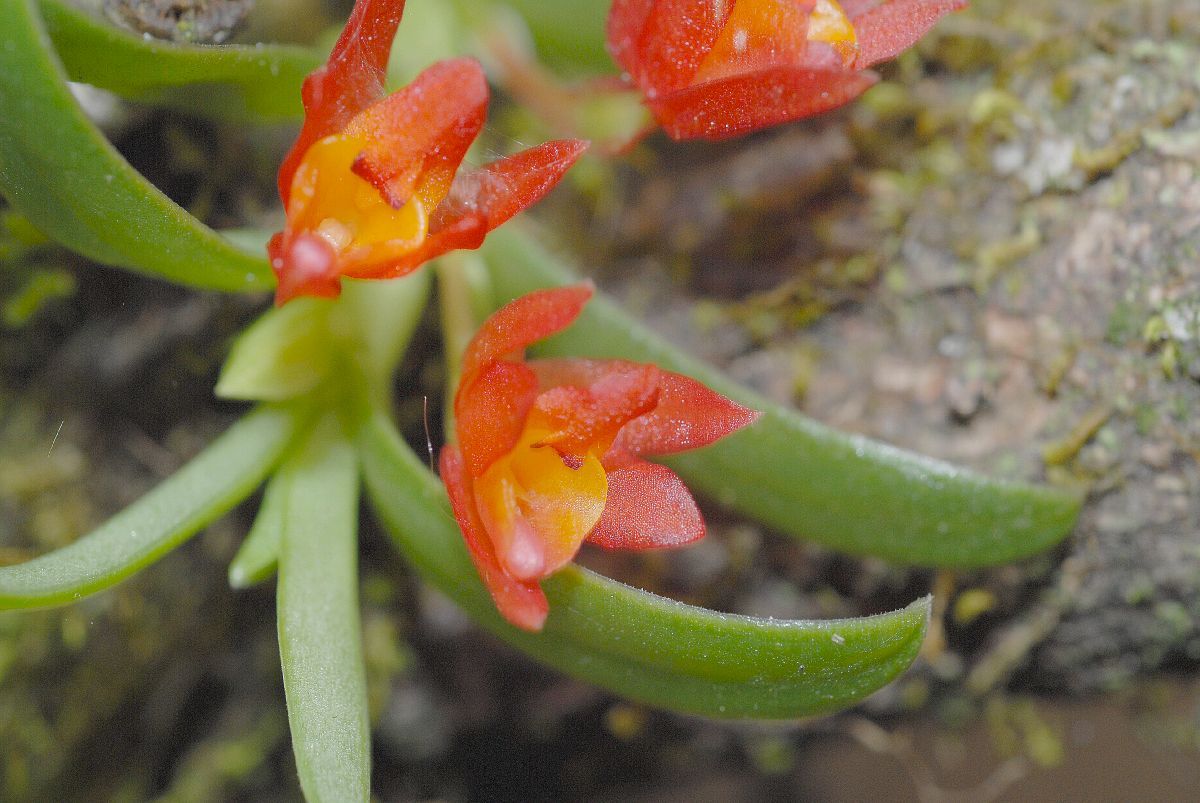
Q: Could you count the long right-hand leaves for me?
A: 2